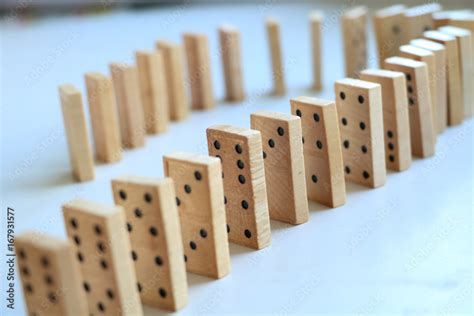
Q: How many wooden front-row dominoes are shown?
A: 14